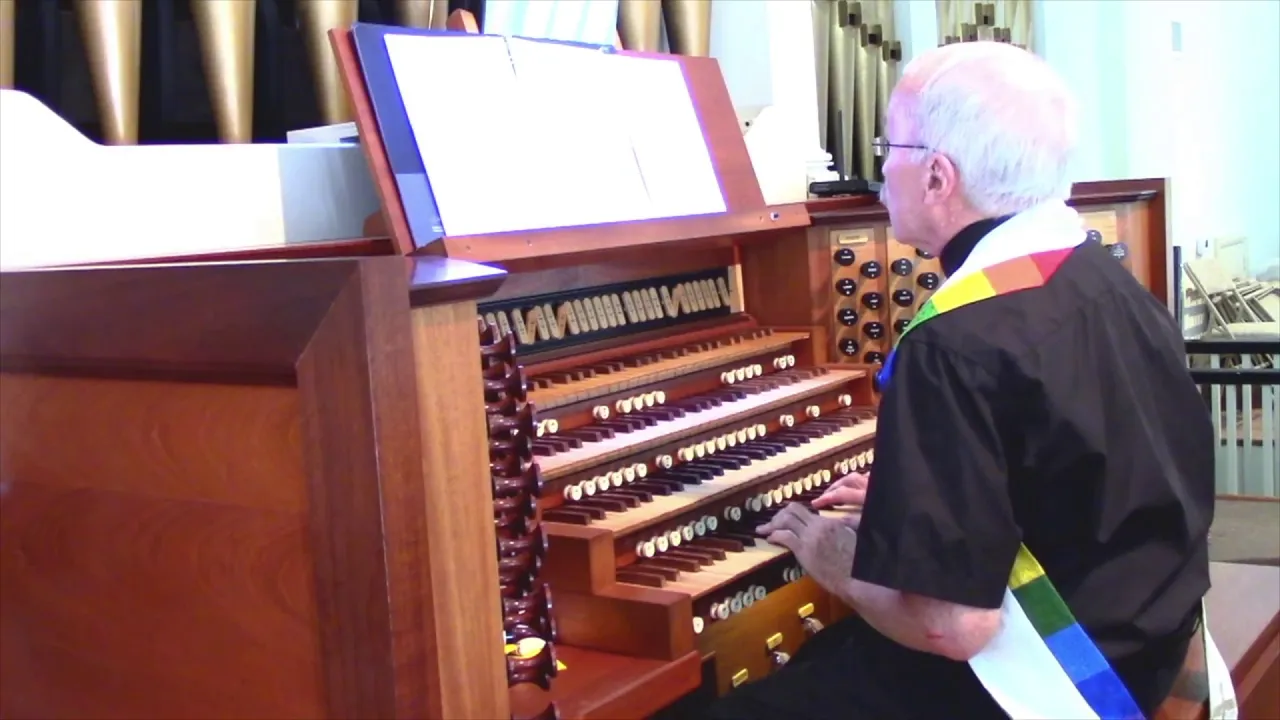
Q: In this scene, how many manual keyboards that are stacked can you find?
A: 4